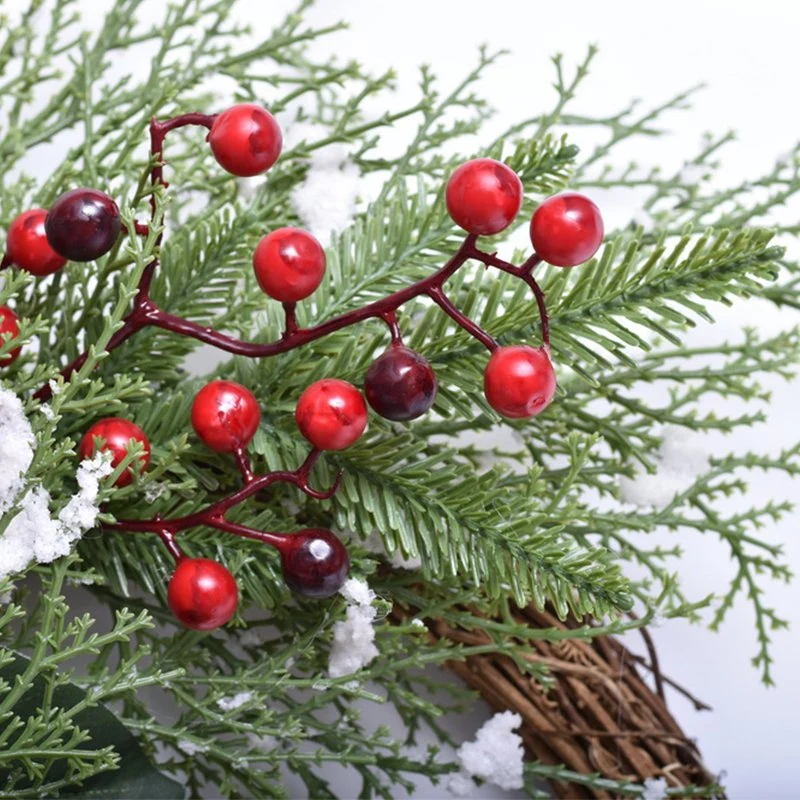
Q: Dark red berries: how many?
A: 3